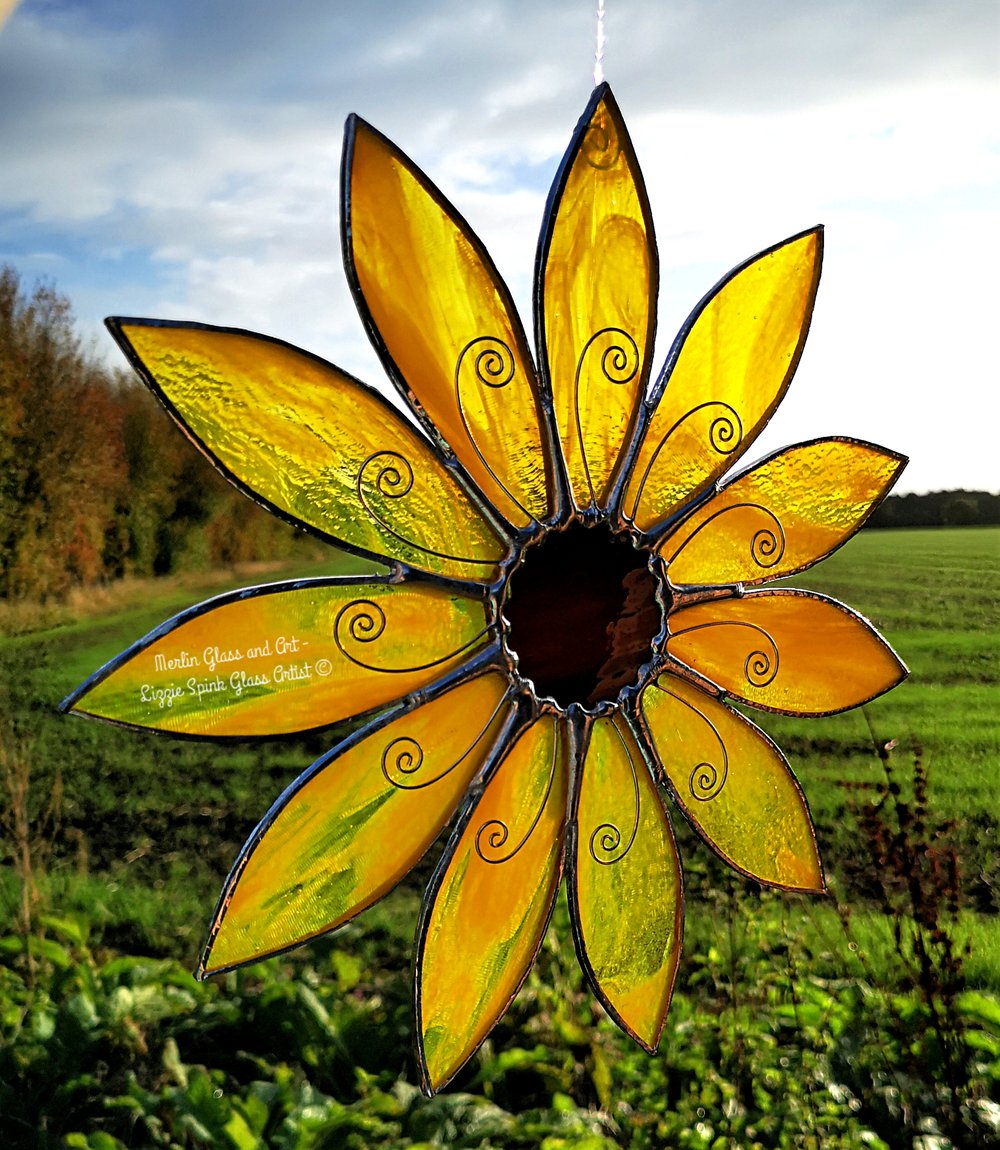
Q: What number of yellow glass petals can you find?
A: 11